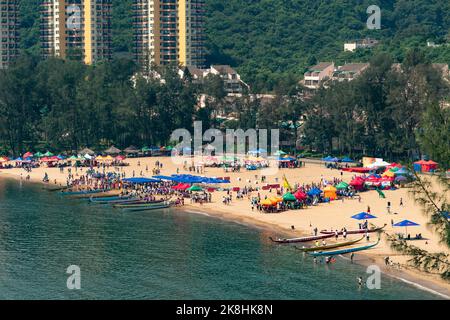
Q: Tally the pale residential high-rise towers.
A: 3